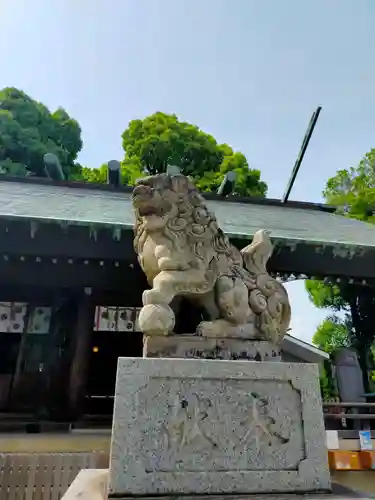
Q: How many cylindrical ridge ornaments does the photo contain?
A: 4